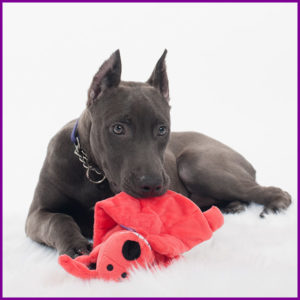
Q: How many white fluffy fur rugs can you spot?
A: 1